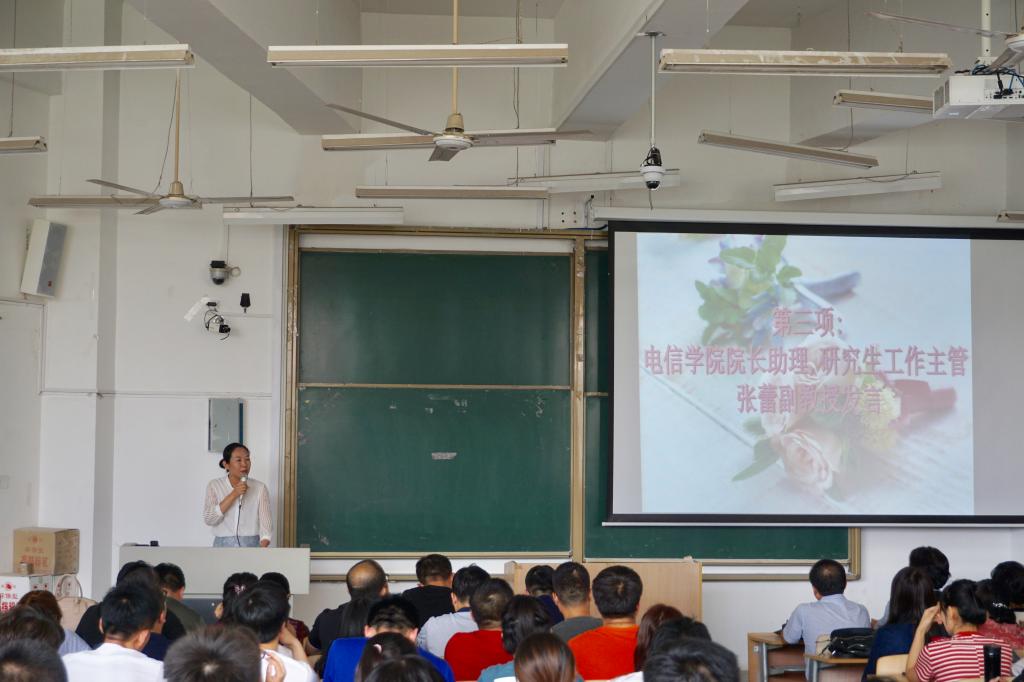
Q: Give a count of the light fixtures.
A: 13